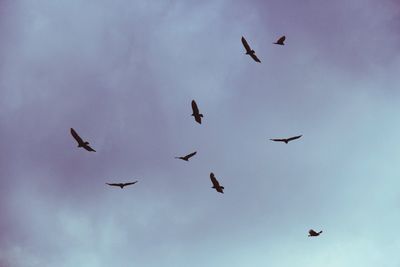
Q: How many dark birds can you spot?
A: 9